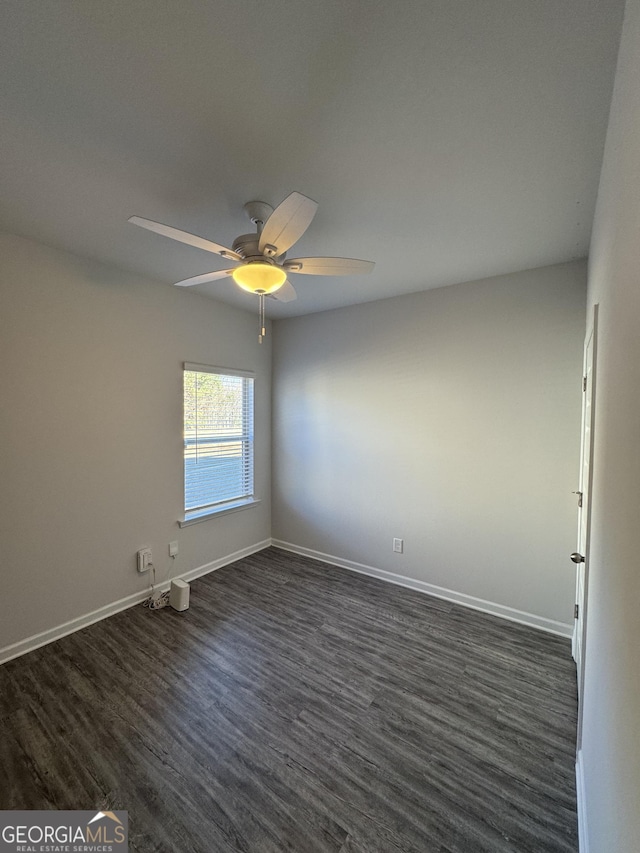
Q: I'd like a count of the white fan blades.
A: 5